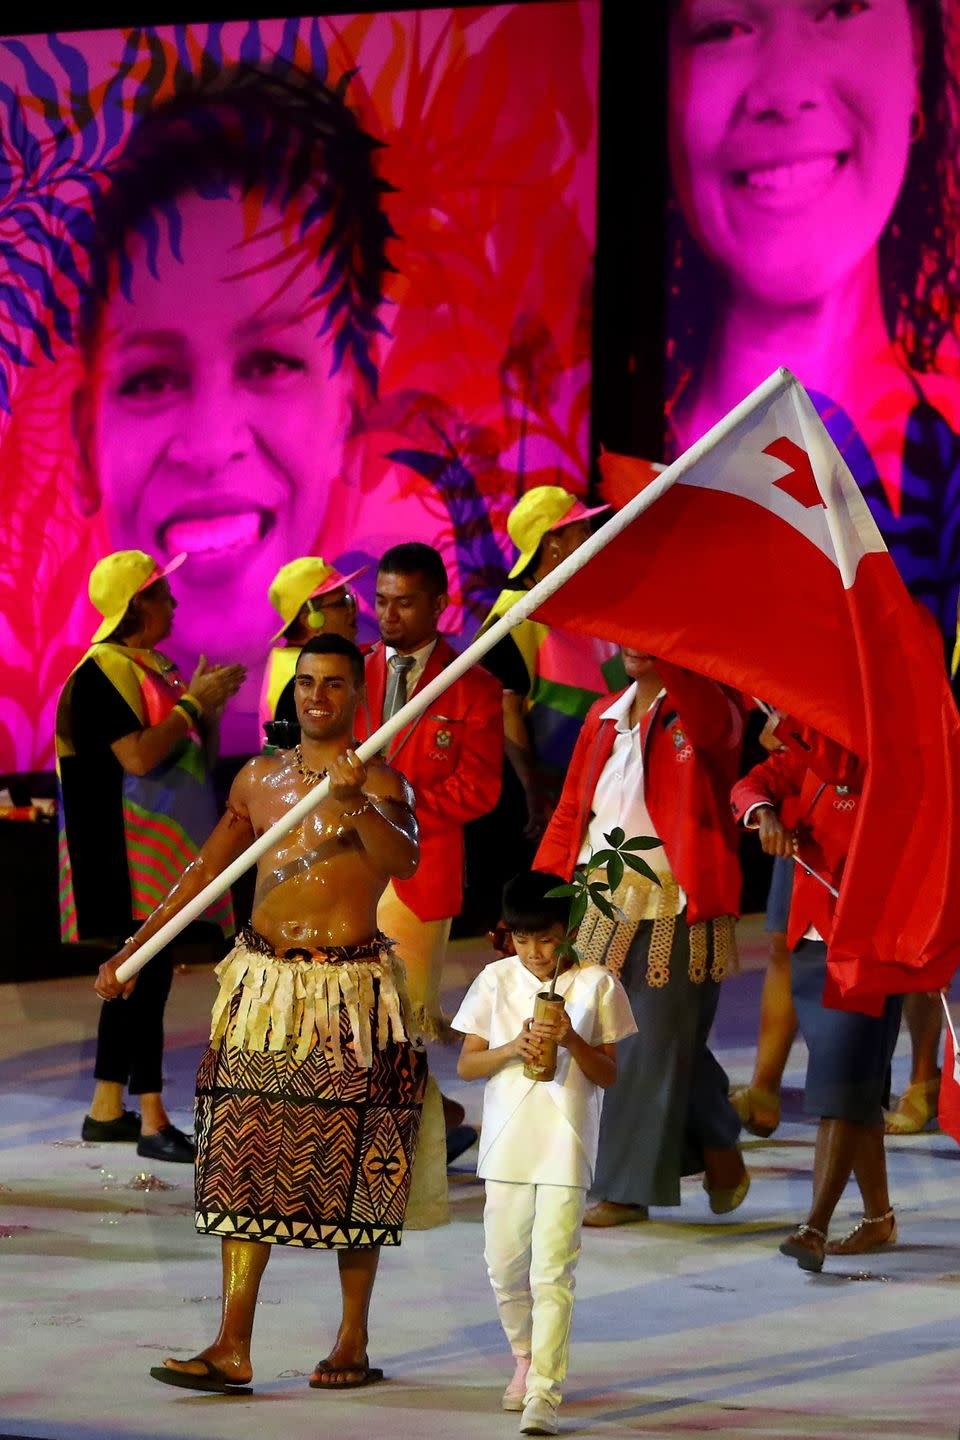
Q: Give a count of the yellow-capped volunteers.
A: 3